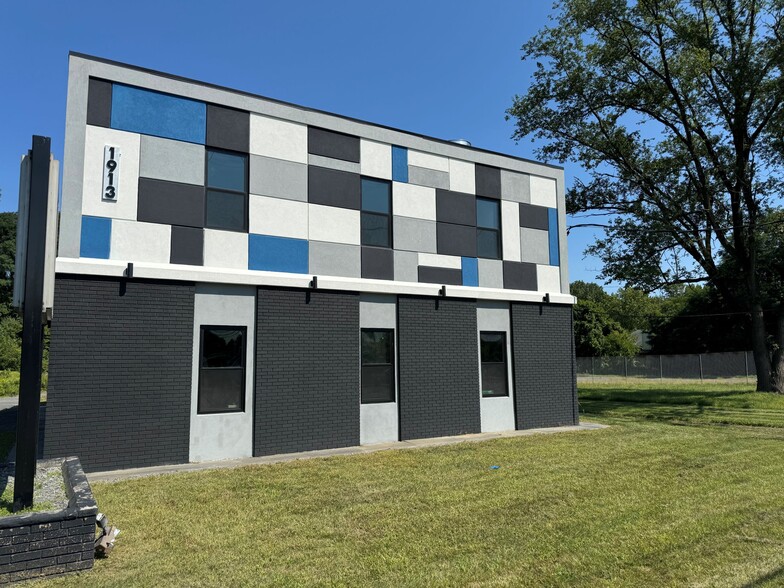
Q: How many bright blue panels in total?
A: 6